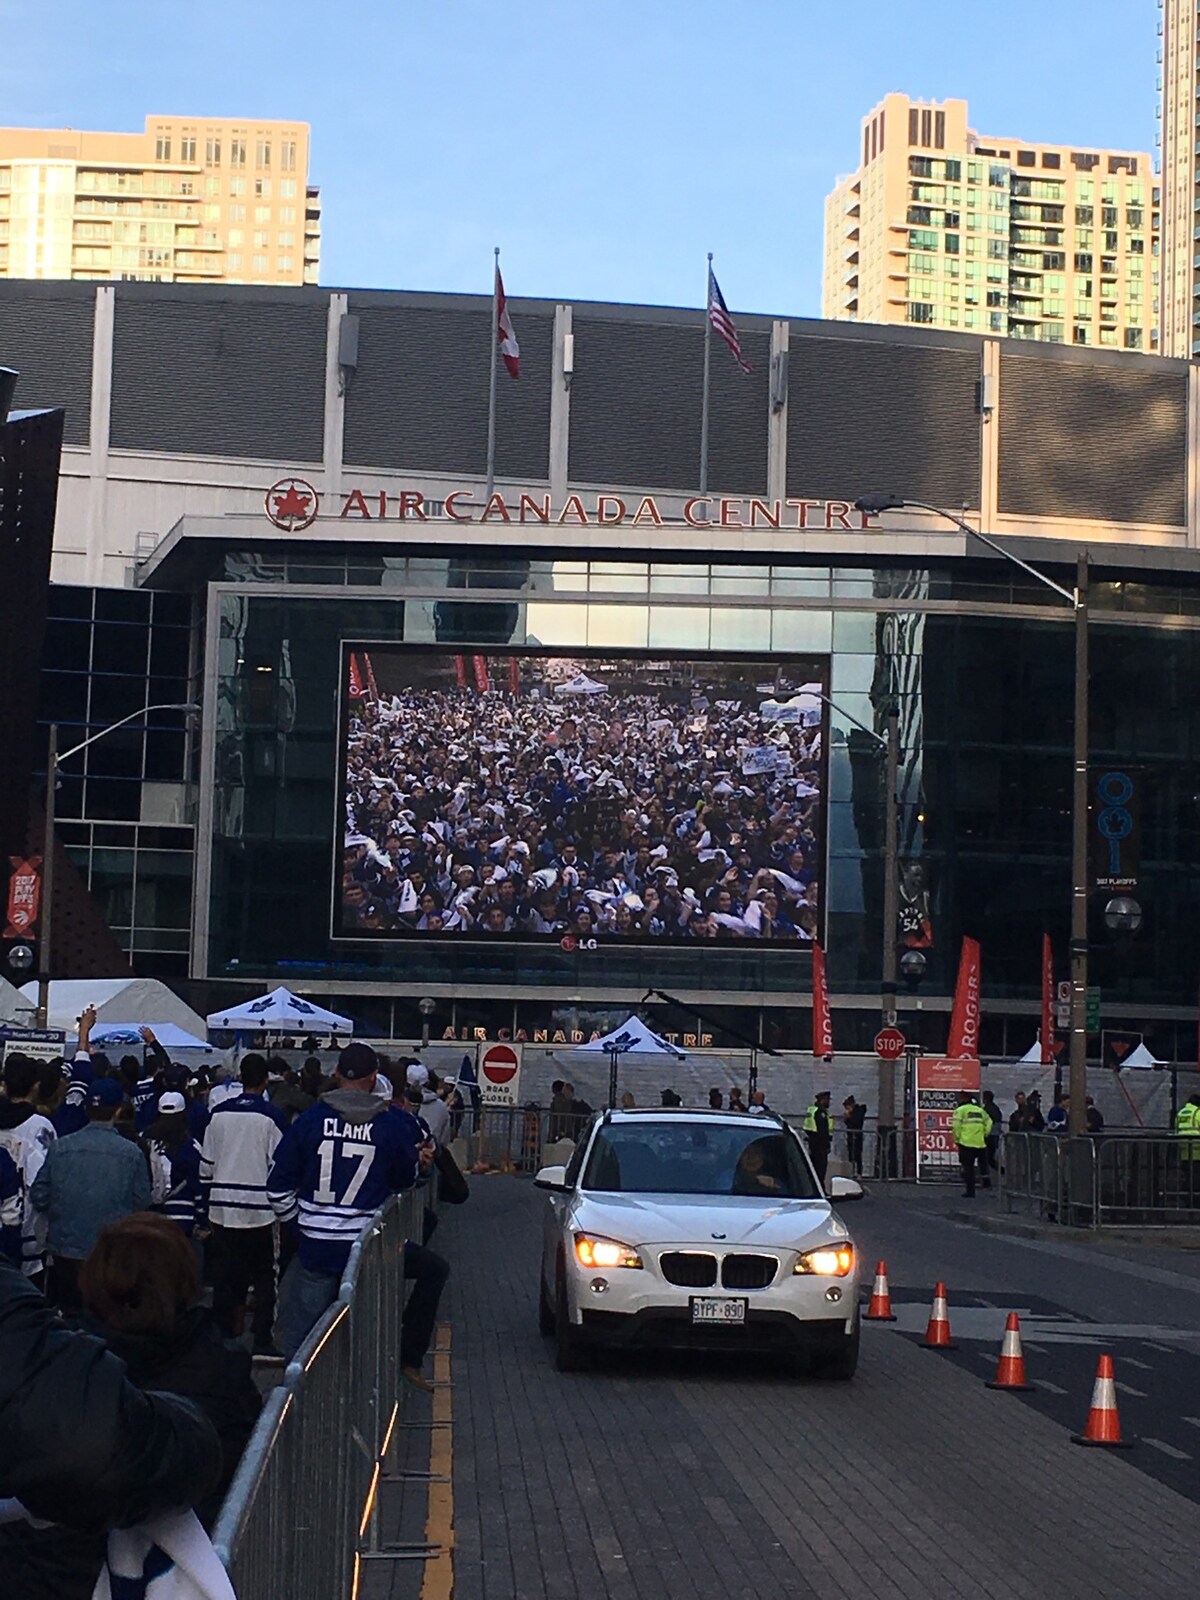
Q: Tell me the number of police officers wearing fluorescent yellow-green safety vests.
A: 3